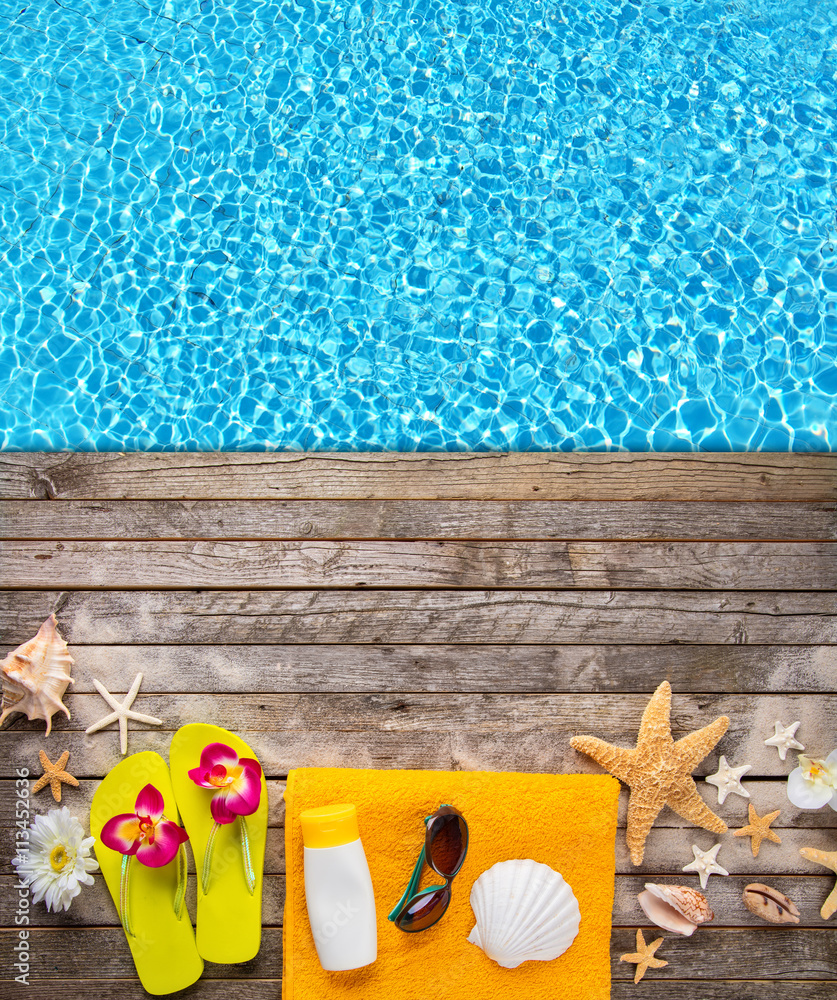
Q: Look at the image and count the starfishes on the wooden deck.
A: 9